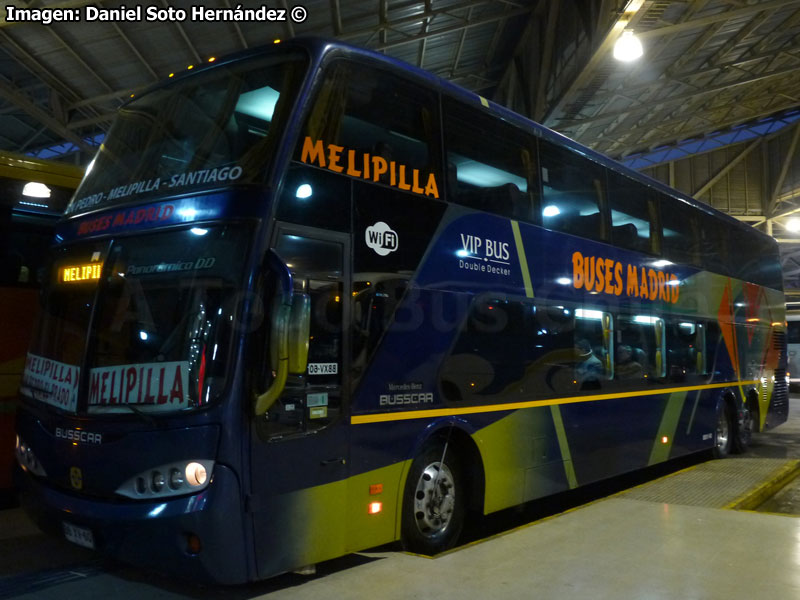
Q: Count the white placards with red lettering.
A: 2